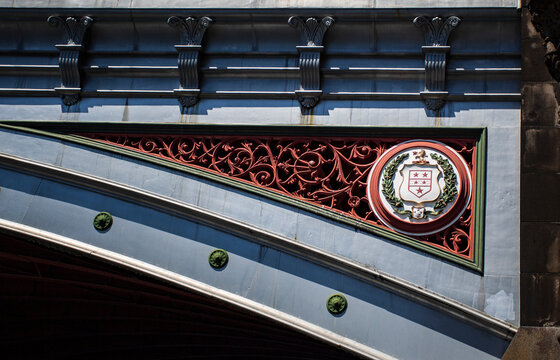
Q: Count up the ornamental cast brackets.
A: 4